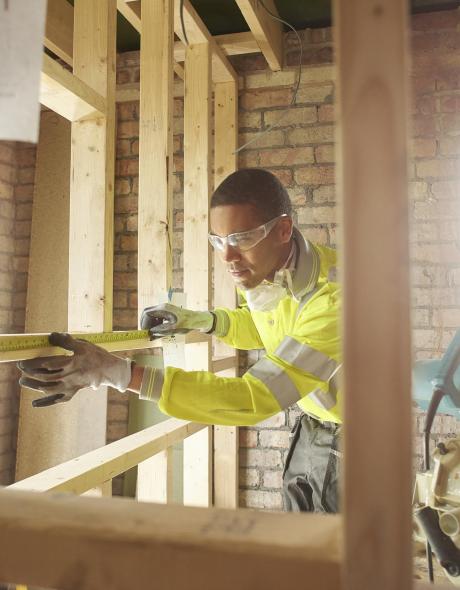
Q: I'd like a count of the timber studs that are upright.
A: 5